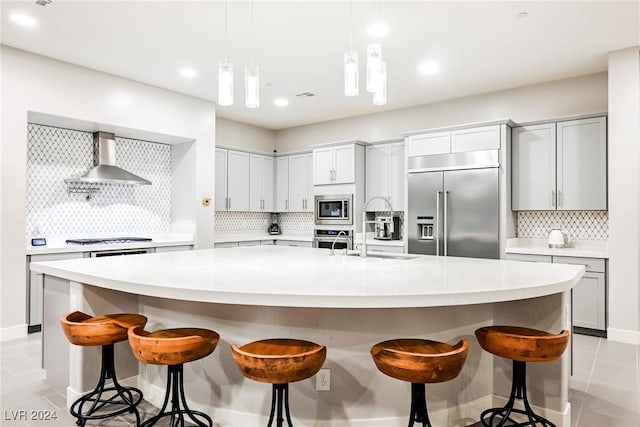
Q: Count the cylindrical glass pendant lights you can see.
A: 5